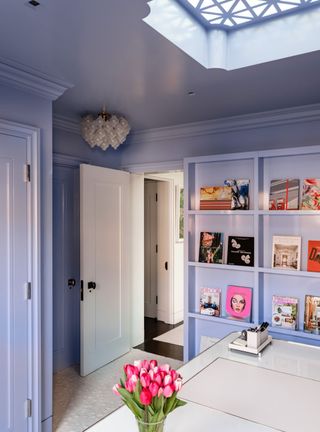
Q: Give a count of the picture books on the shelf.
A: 12